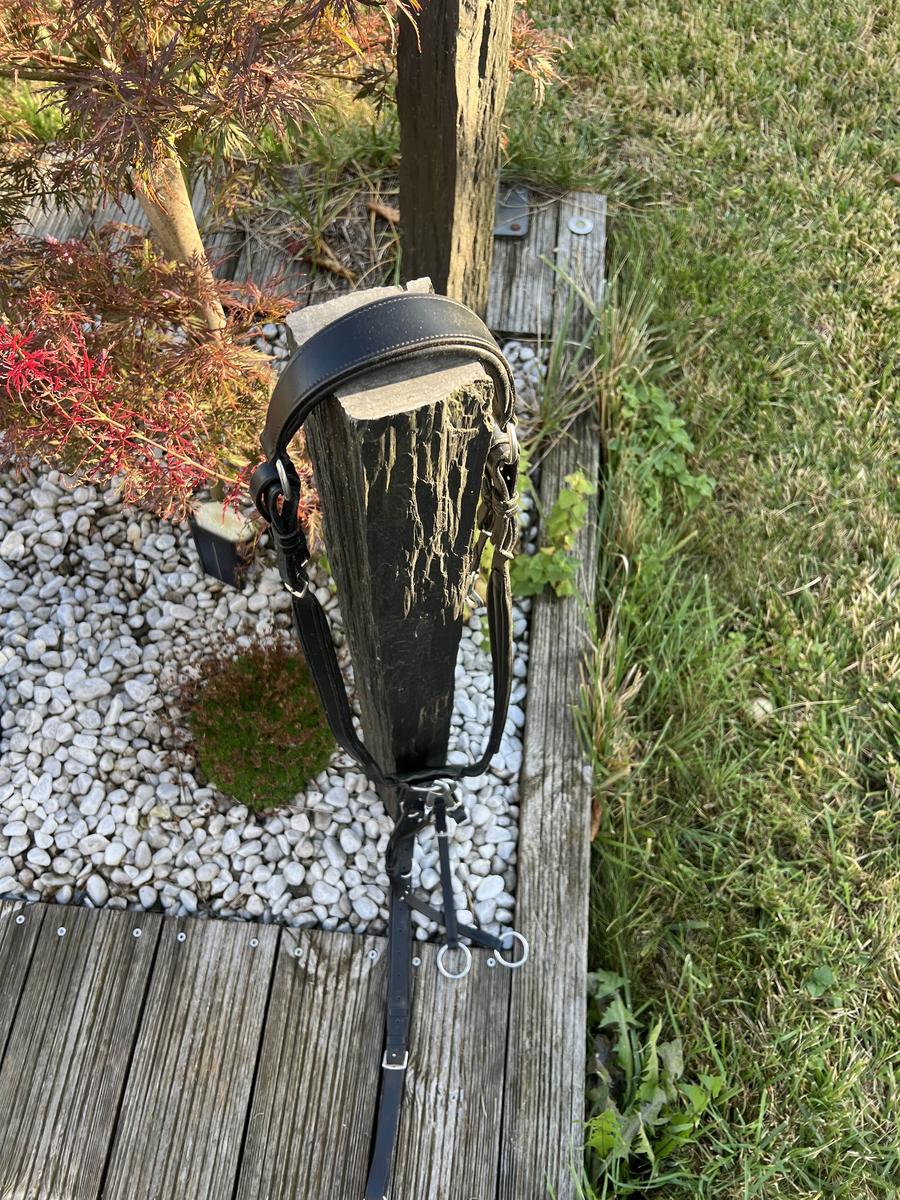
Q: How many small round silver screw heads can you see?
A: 9